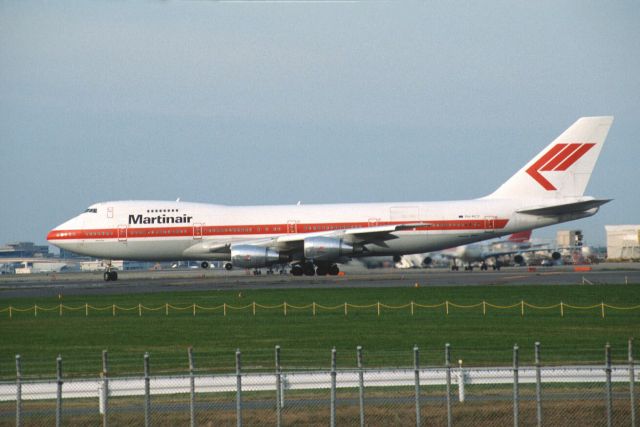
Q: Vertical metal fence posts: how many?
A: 15